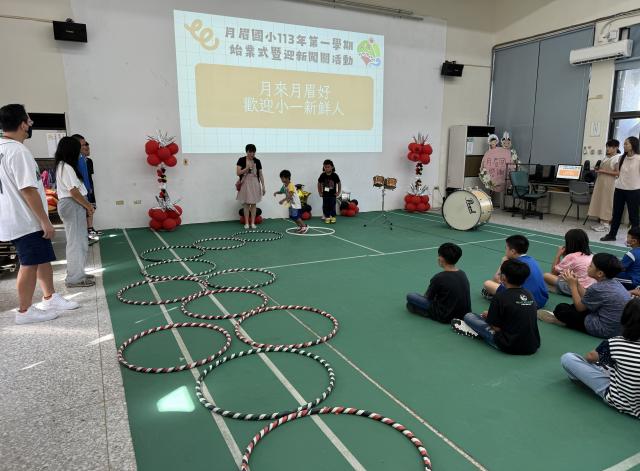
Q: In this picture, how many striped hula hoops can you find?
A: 11